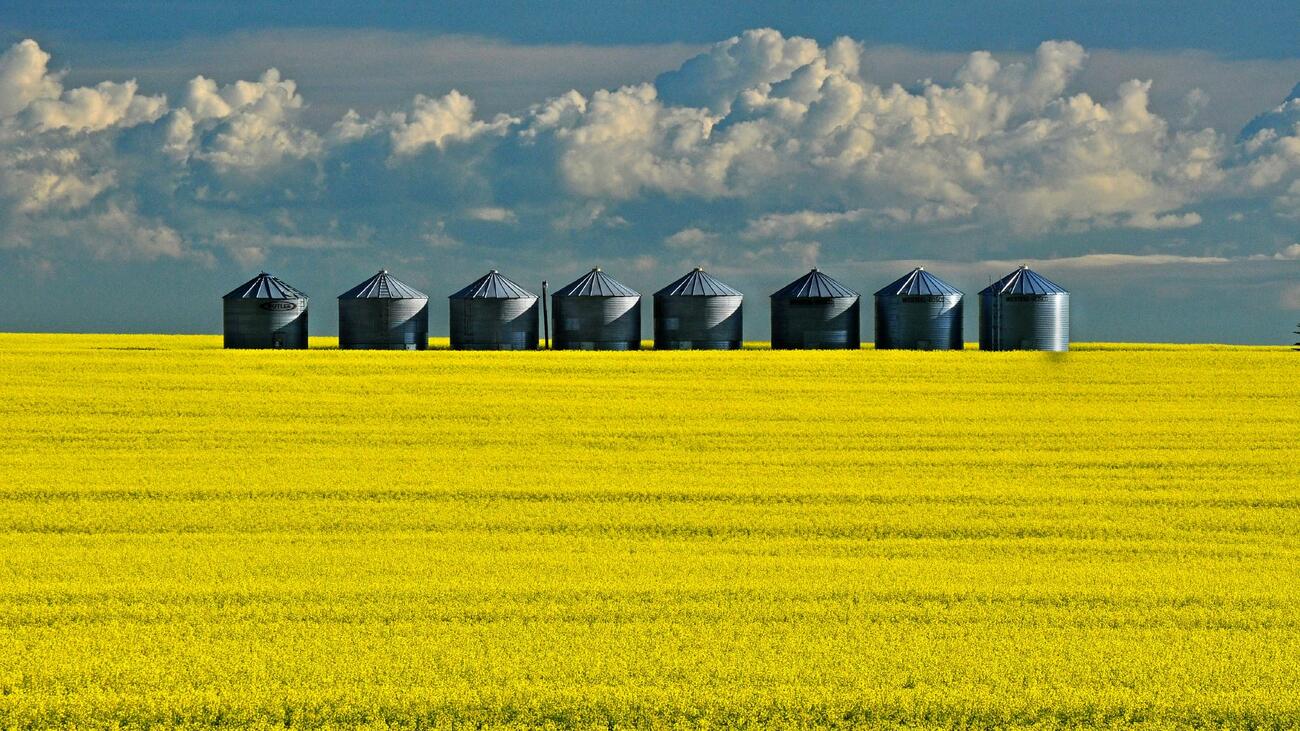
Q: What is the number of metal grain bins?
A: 8